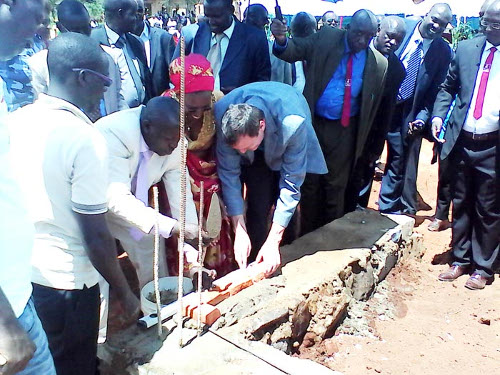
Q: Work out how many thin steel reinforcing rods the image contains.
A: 3